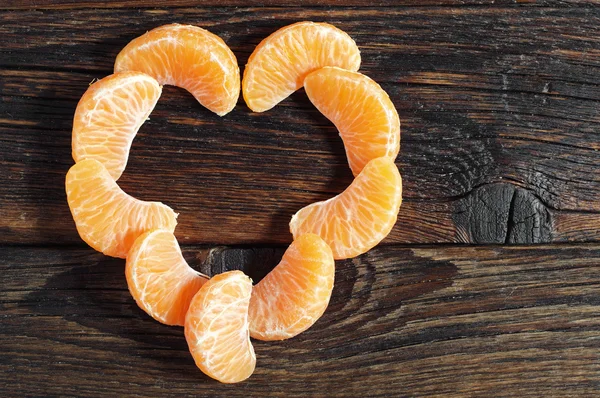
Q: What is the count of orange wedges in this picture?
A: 9